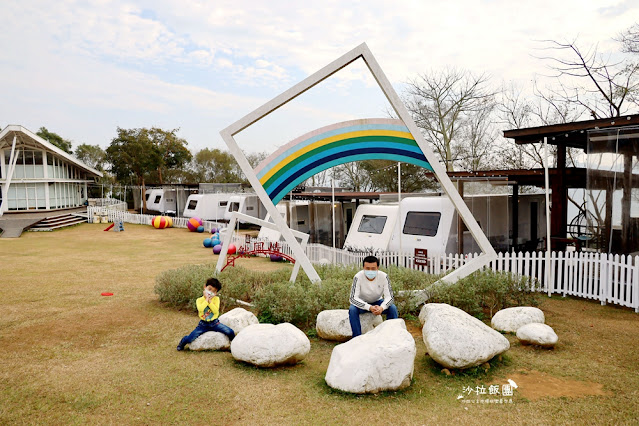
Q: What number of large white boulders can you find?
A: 8